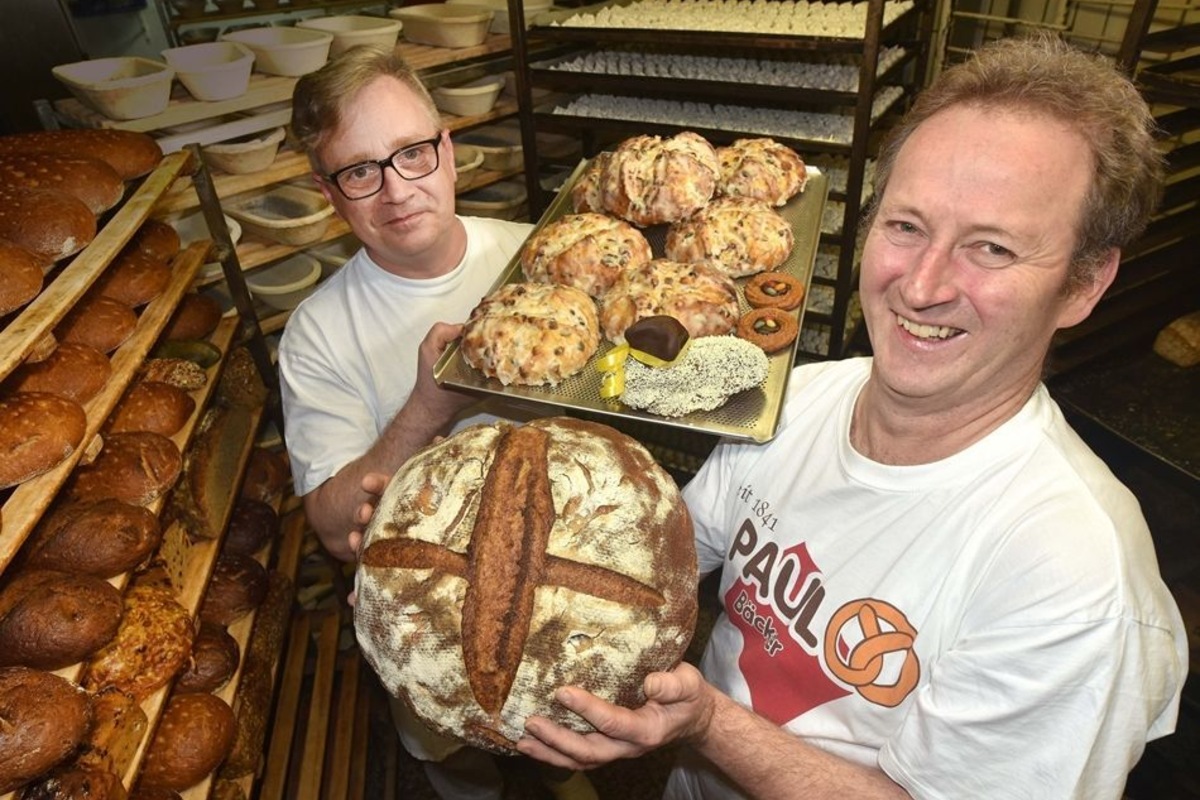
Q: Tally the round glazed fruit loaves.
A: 7